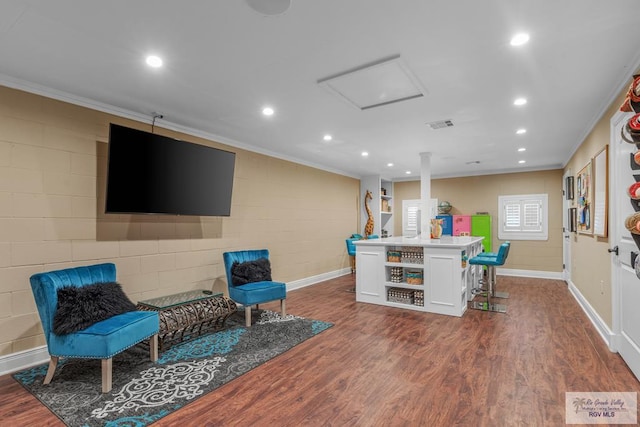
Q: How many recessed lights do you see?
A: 11